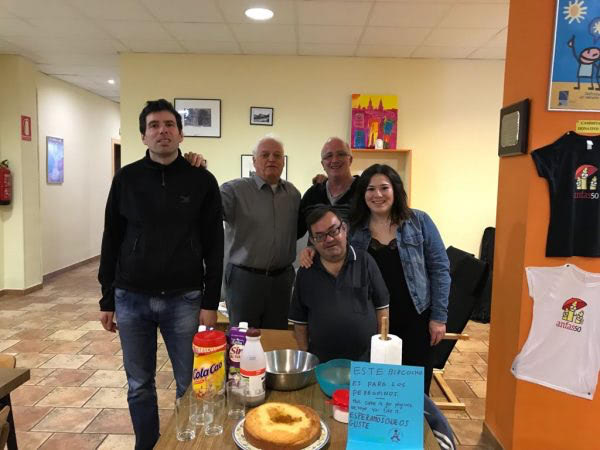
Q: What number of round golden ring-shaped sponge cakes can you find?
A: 1